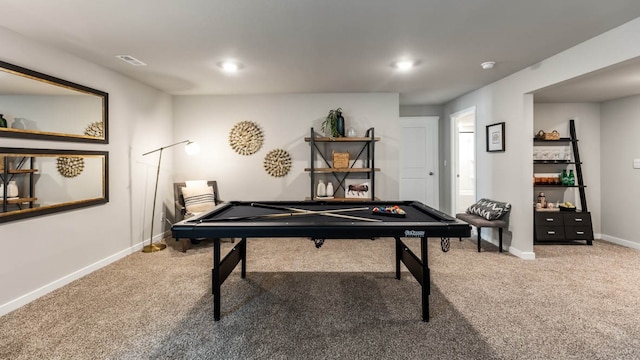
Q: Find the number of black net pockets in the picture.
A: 2